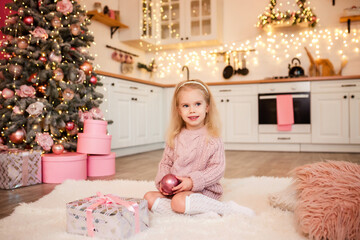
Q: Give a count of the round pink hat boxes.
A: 4